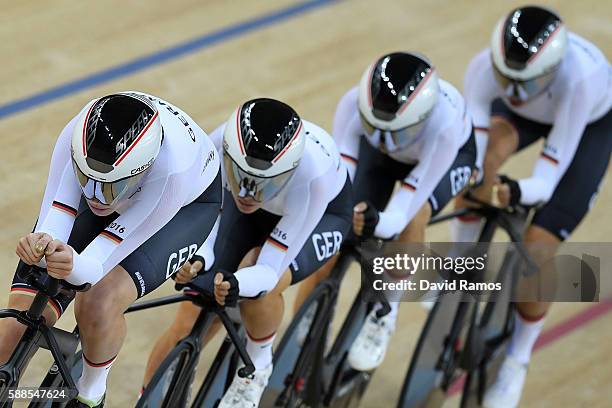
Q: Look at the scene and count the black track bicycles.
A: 4